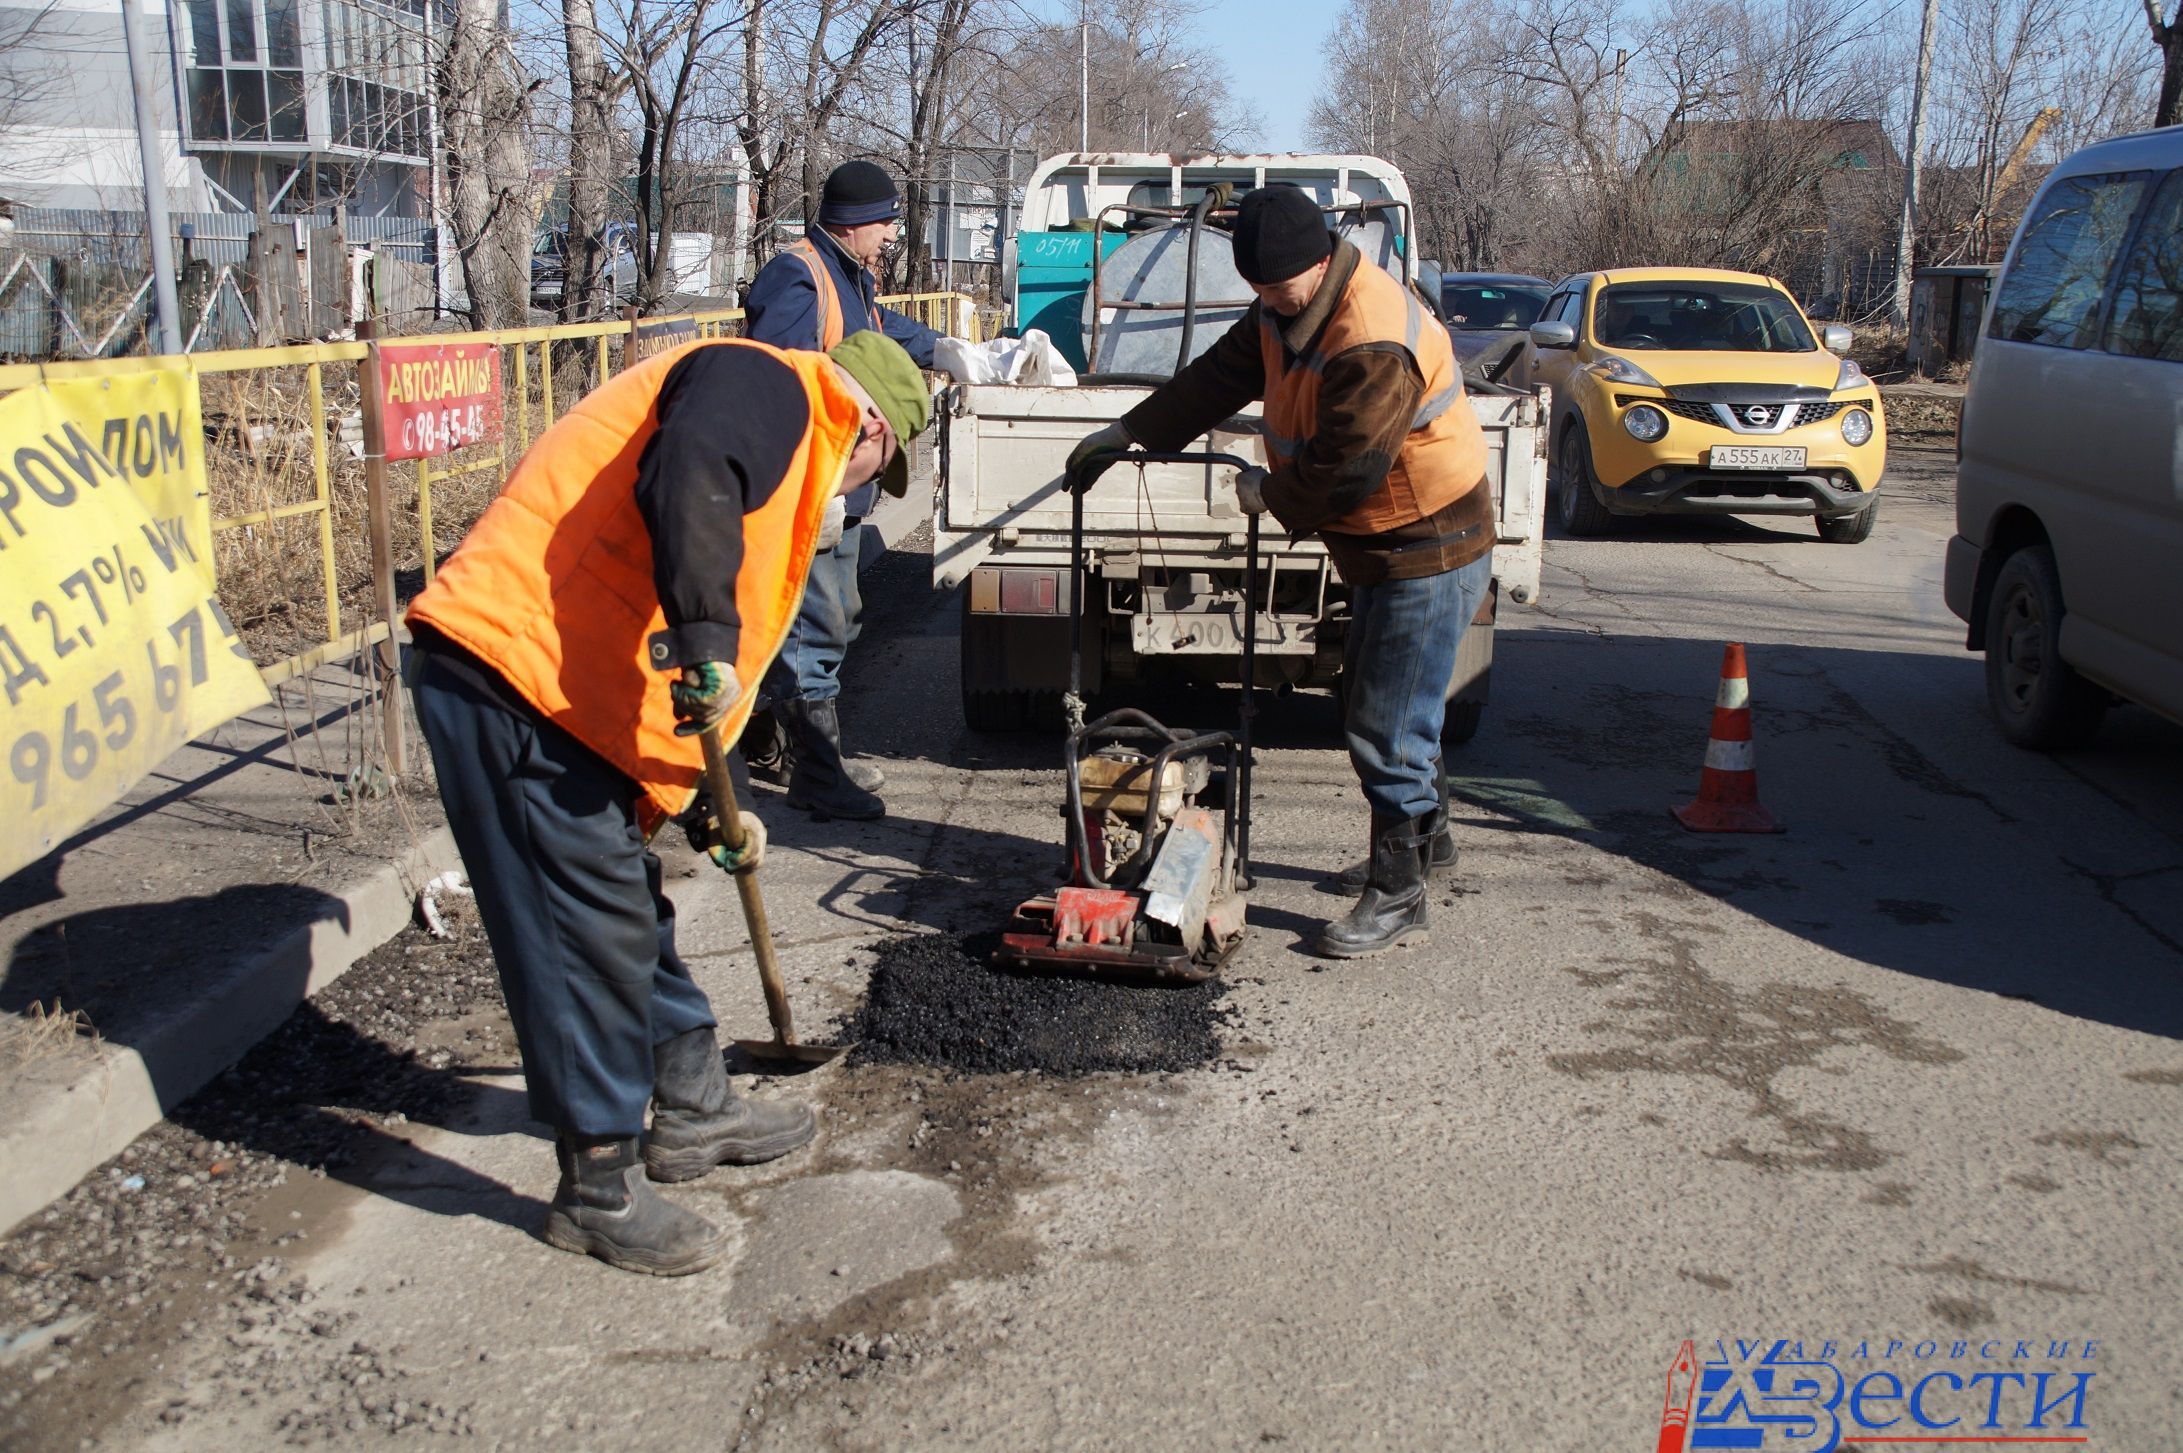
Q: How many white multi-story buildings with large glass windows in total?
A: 1